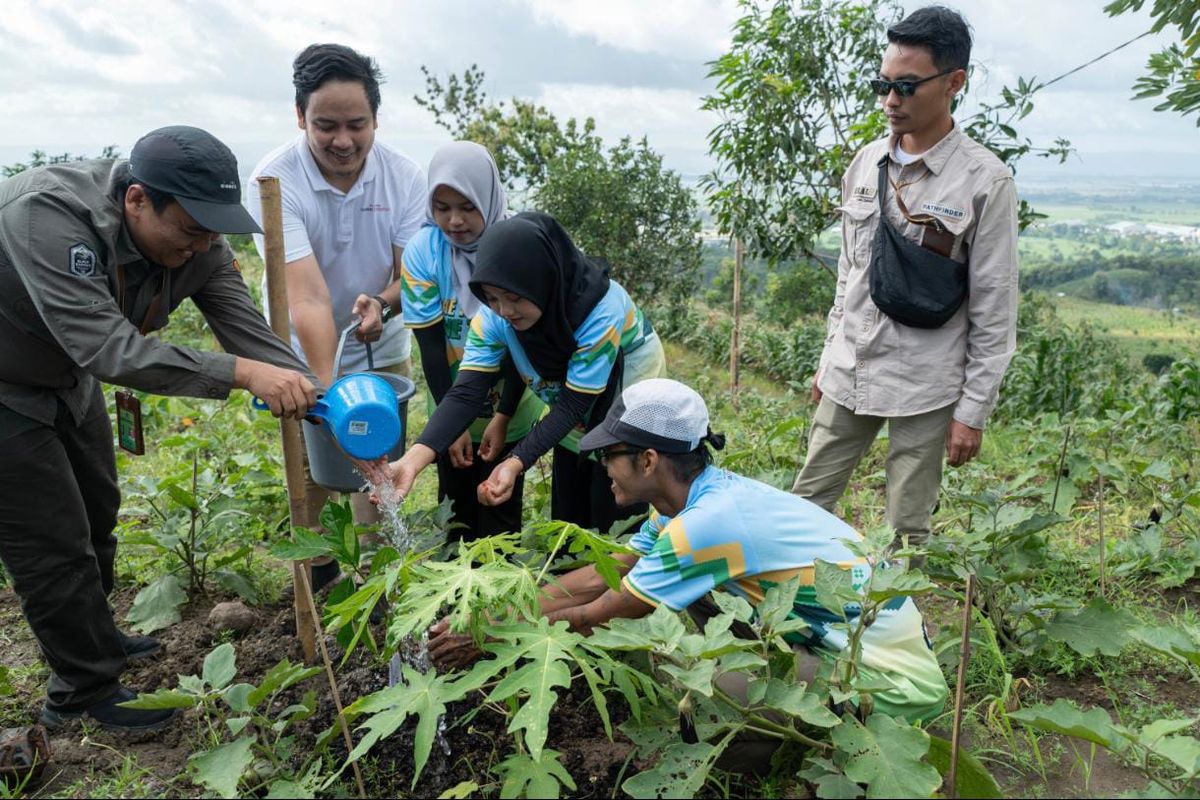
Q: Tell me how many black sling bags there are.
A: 1